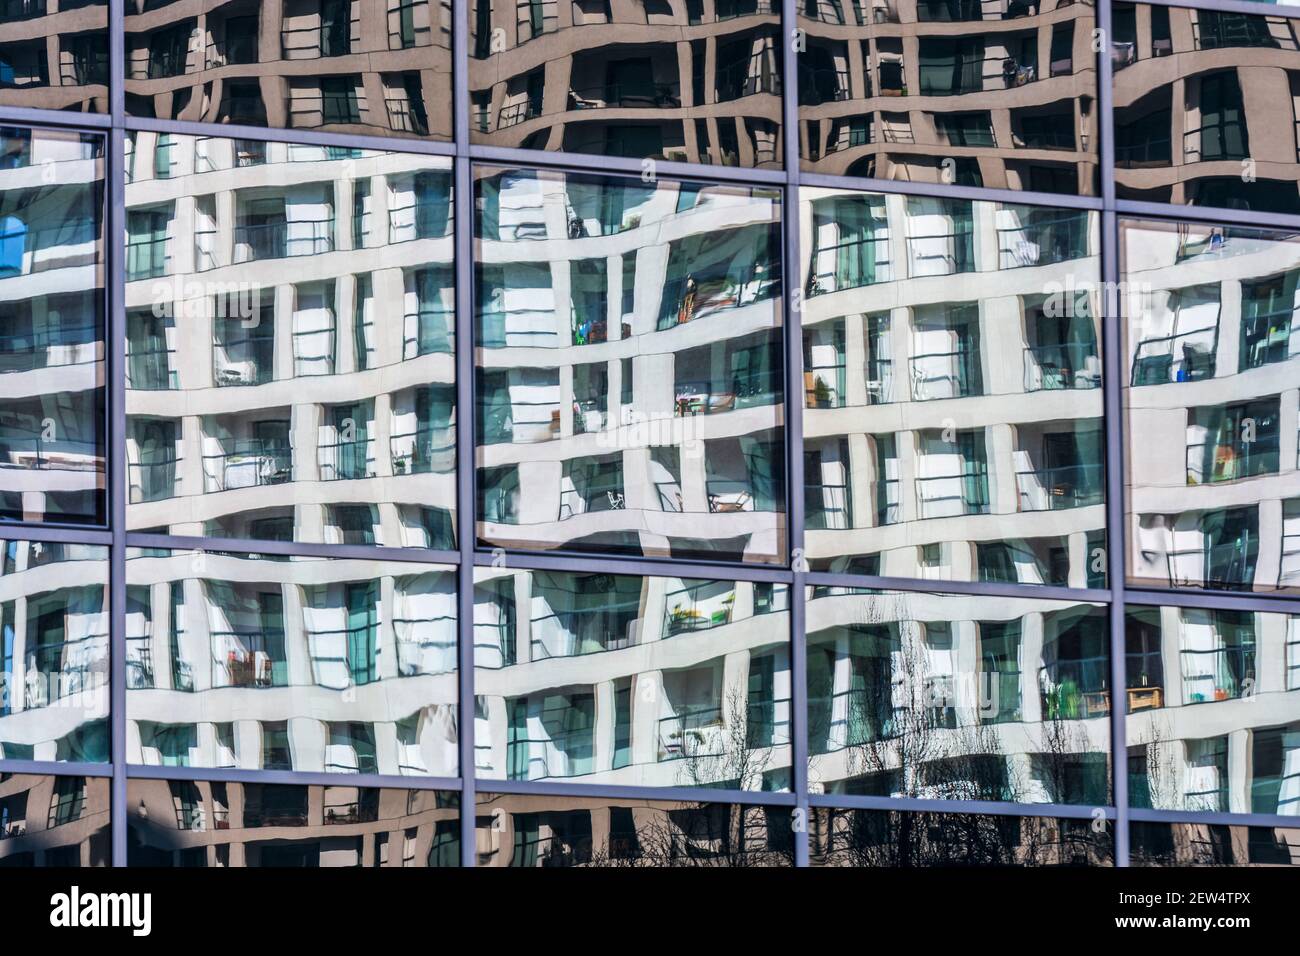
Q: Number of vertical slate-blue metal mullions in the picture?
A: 4